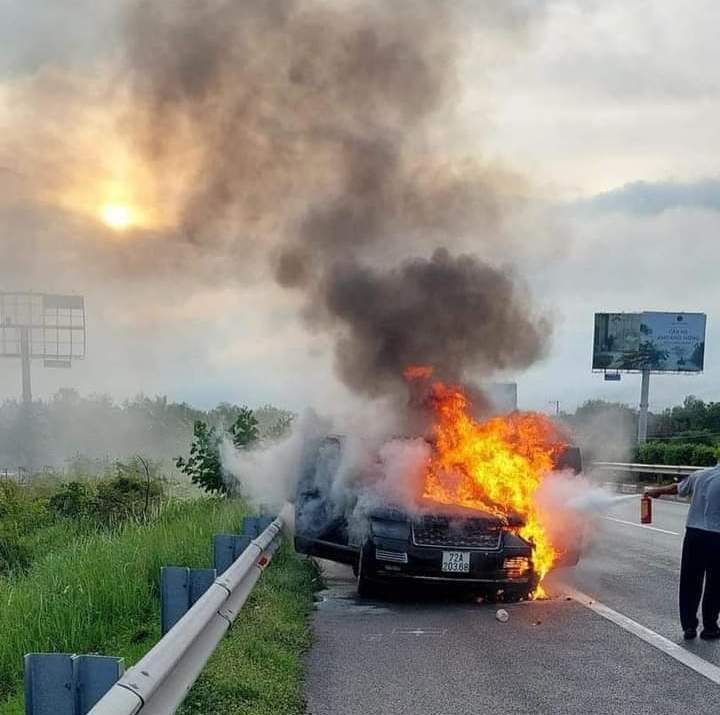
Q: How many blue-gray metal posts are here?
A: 4